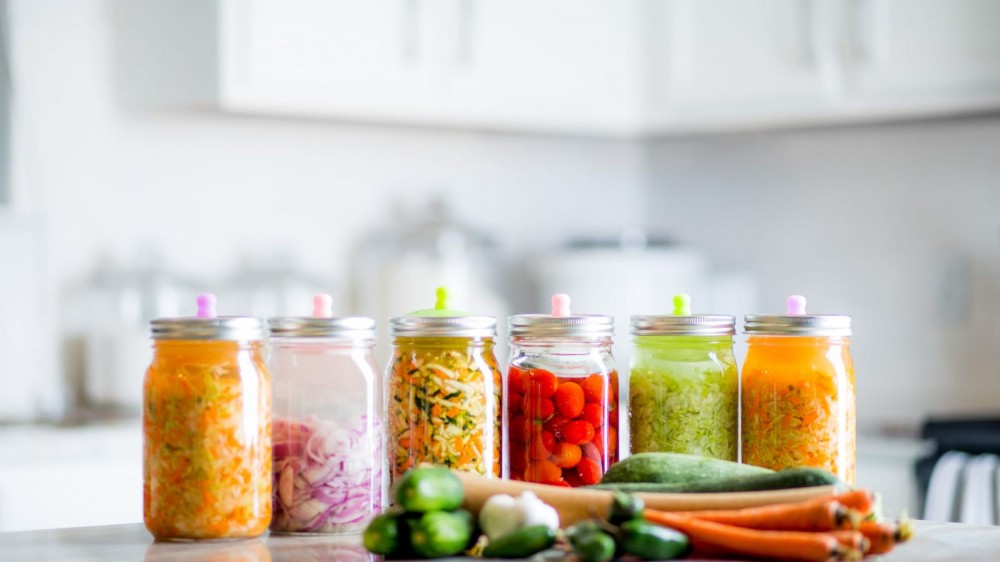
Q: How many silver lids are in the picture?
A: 6